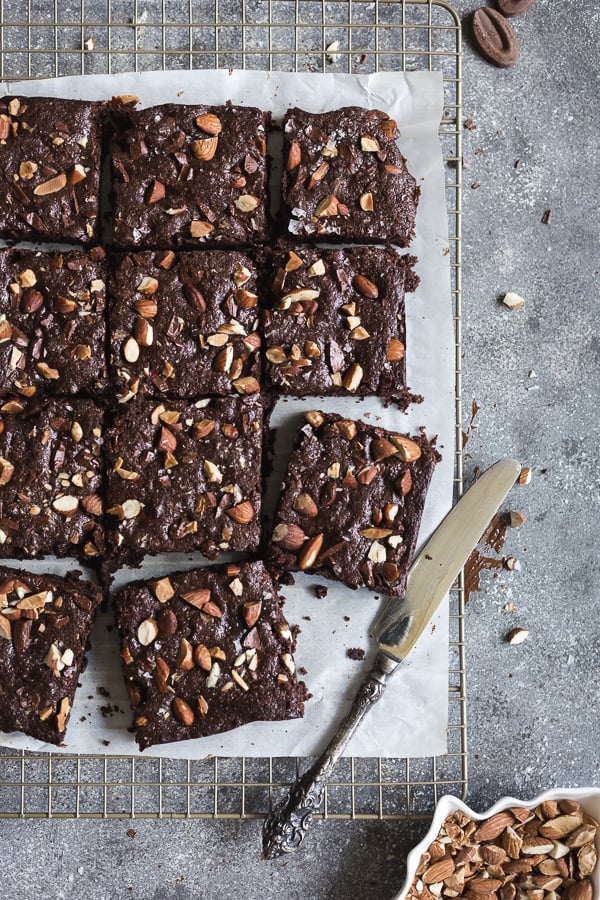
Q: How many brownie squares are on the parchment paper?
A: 11